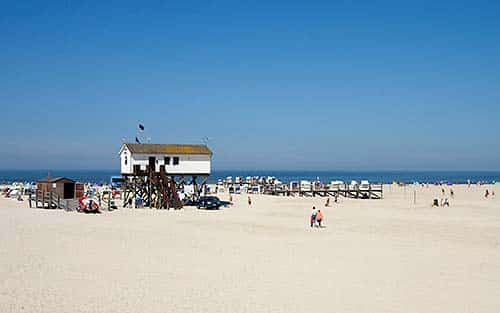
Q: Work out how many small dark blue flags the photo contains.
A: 2